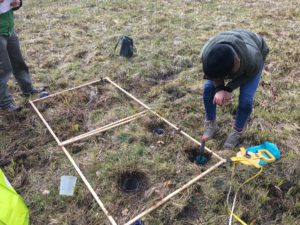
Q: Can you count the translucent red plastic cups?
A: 0